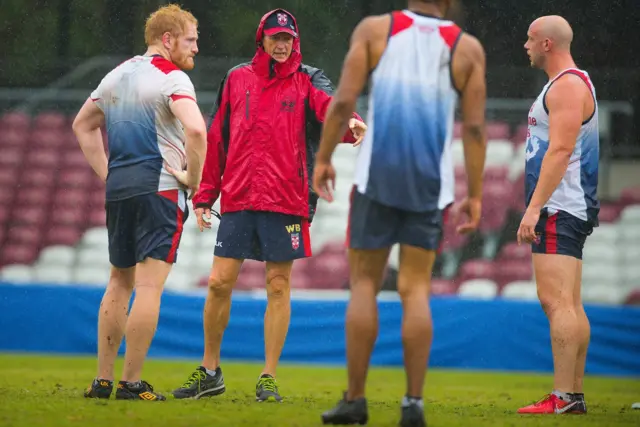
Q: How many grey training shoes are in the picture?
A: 2